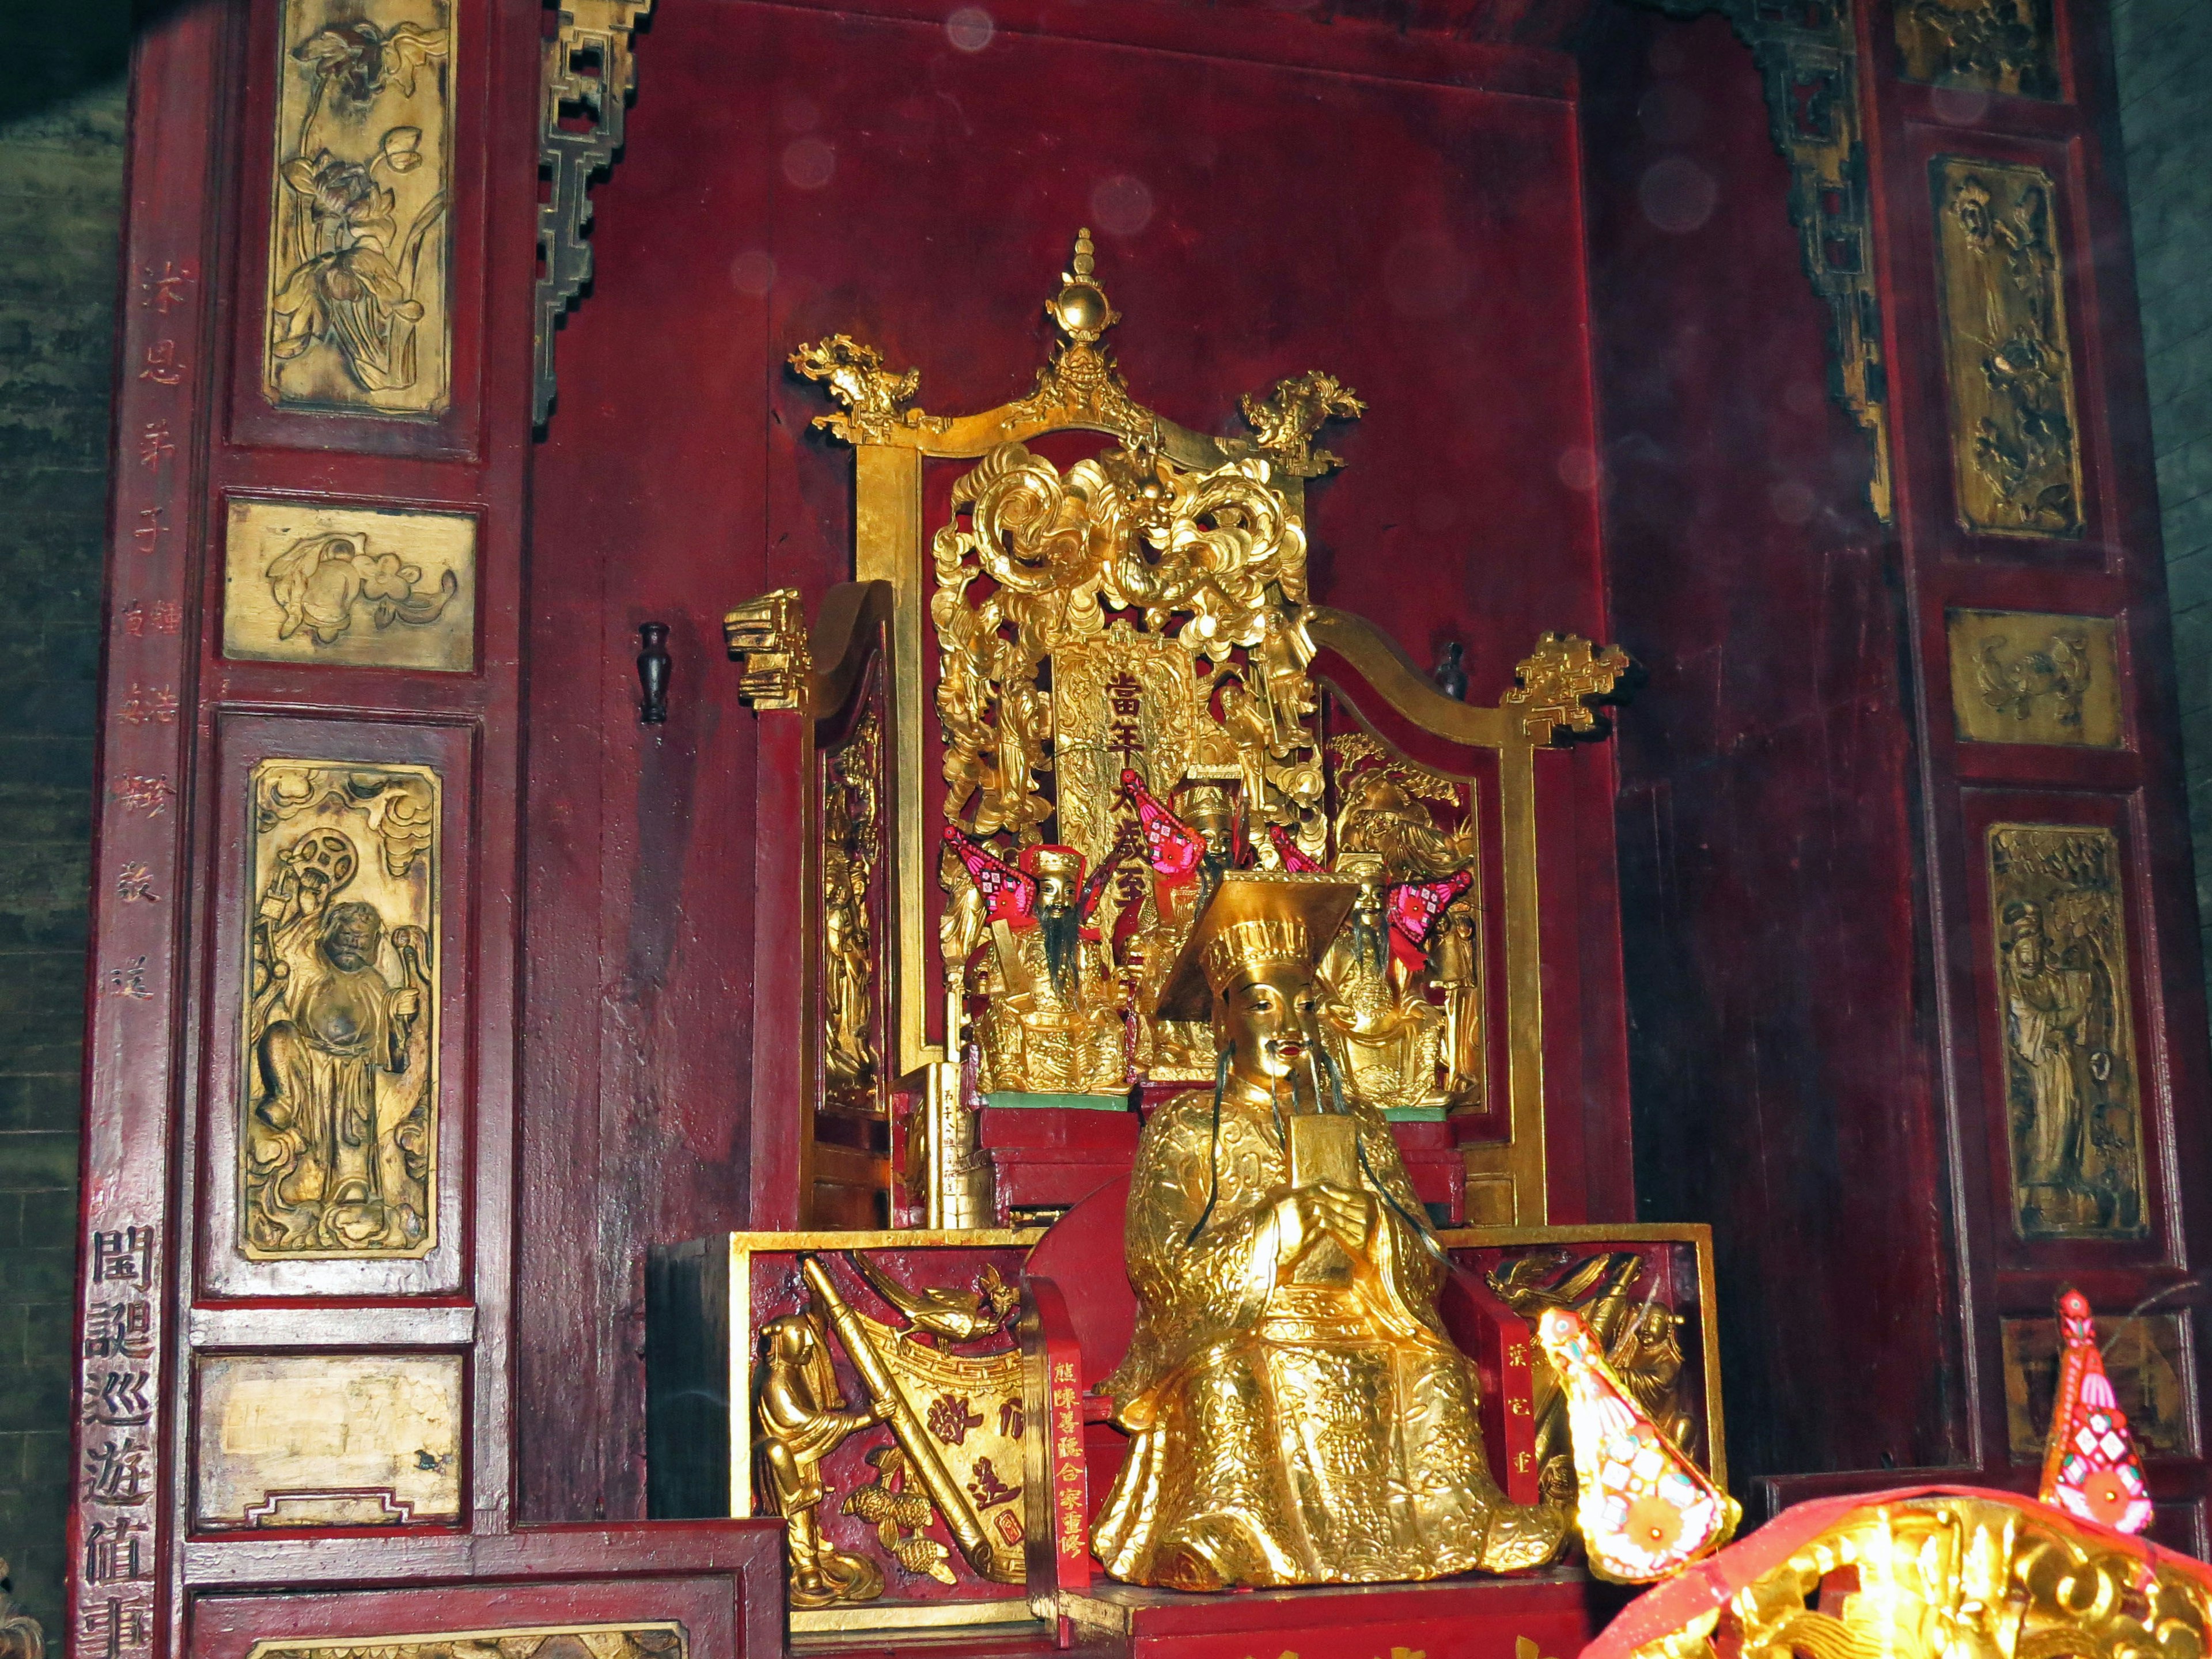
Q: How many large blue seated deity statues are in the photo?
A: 0